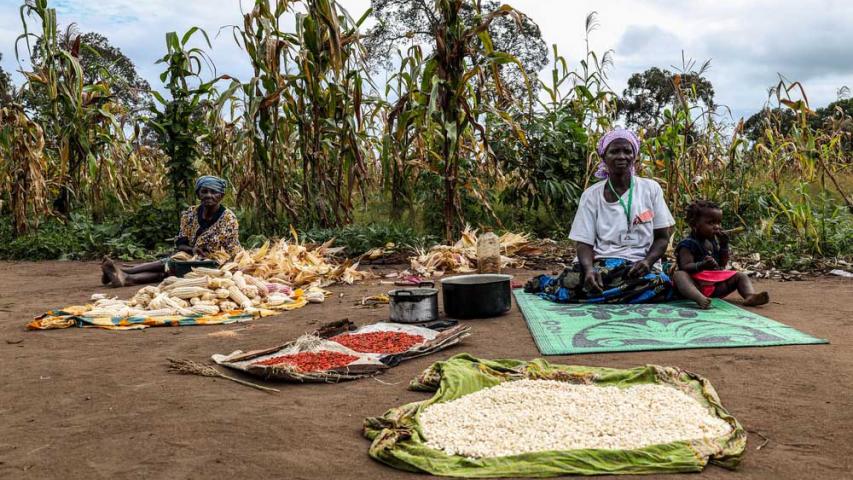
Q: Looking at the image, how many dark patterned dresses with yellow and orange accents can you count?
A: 1